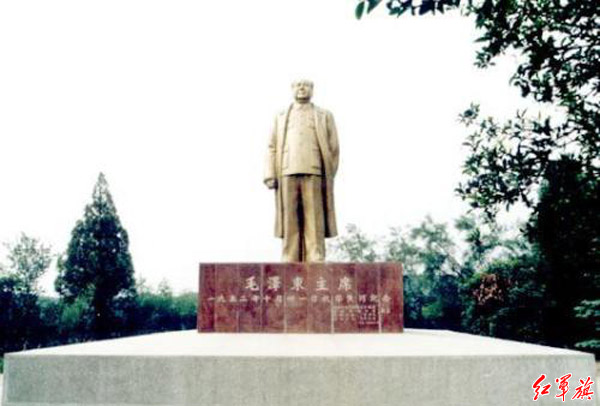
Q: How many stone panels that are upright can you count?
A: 9